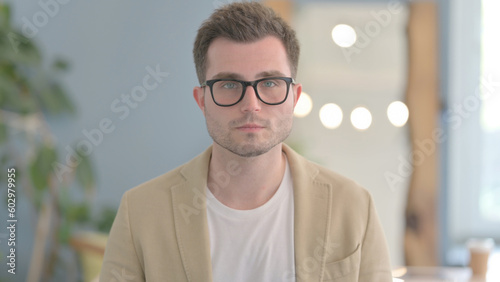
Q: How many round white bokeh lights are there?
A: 5